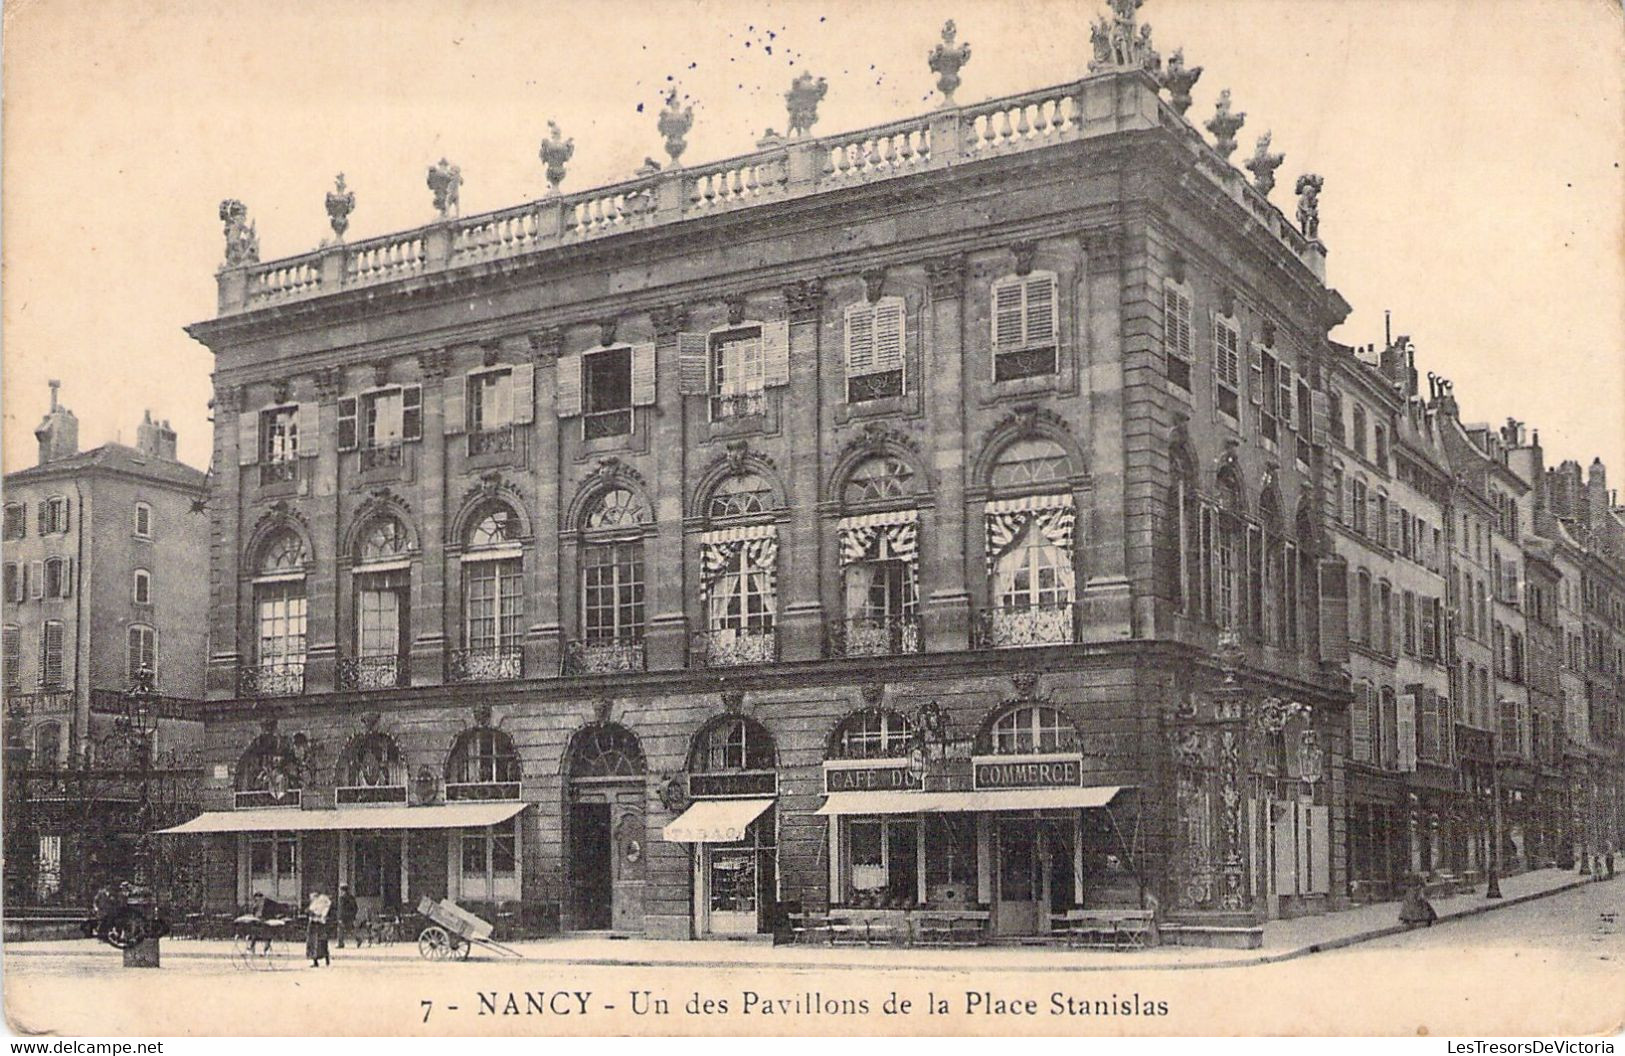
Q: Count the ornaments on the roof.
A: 12